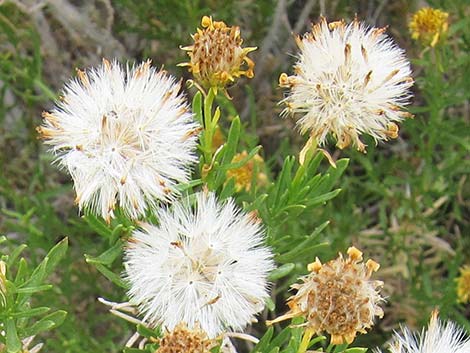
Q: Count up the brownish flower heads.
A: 3